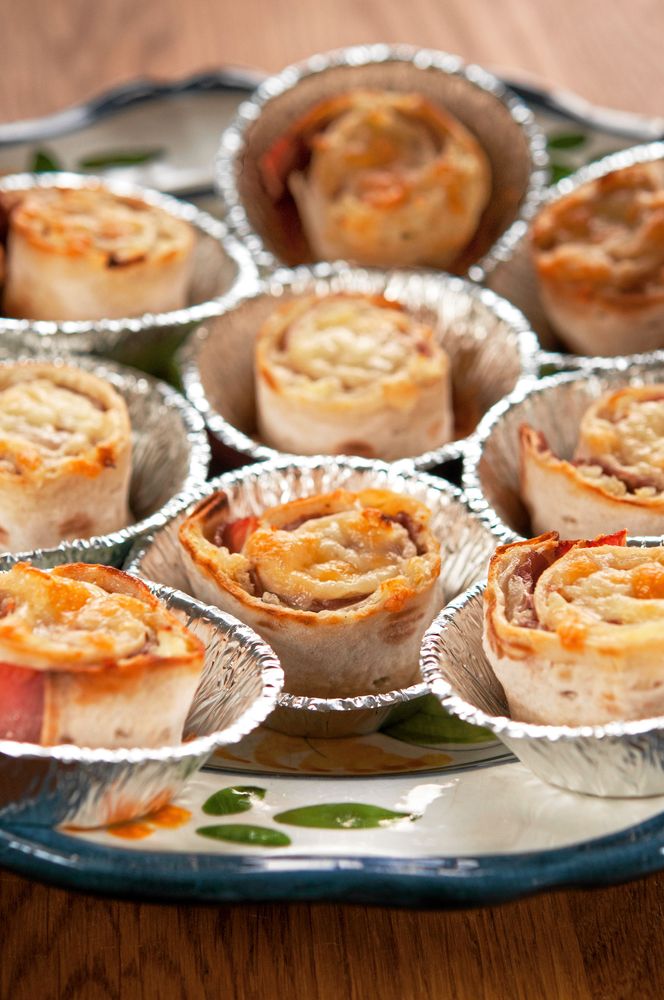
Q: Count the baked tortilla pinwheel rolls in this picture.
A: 9